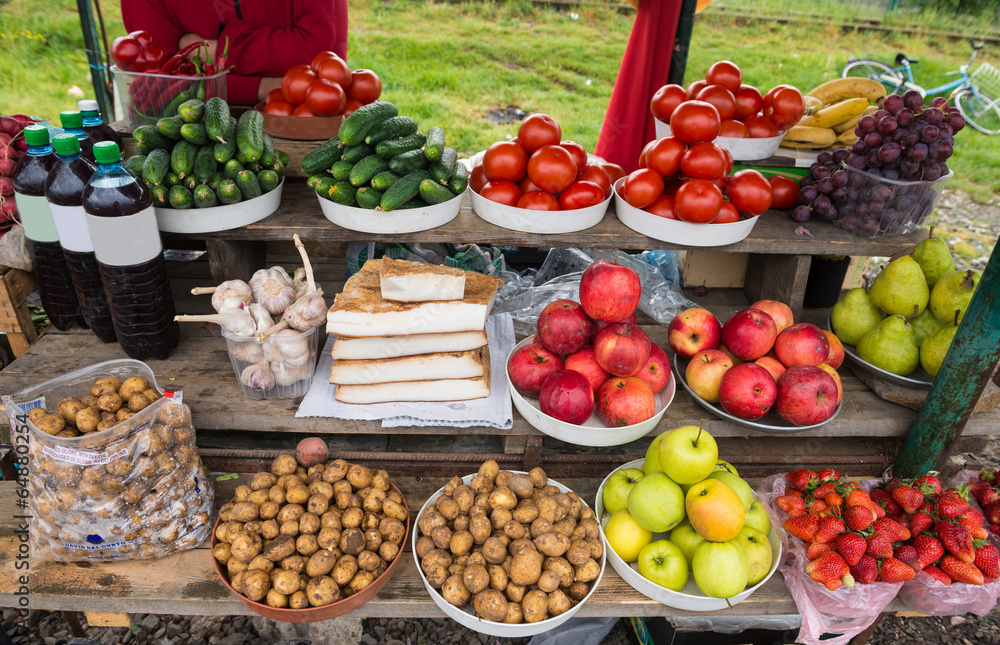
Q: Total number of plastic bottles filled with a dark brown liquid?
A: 5